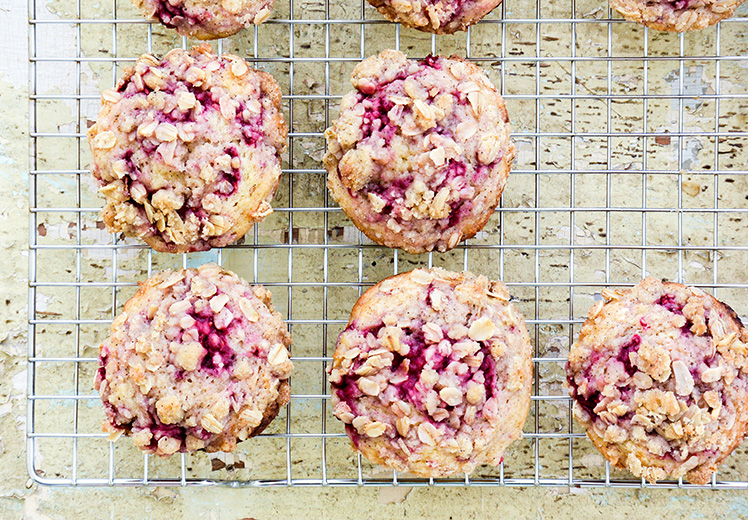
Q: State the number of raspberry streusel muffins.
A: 8